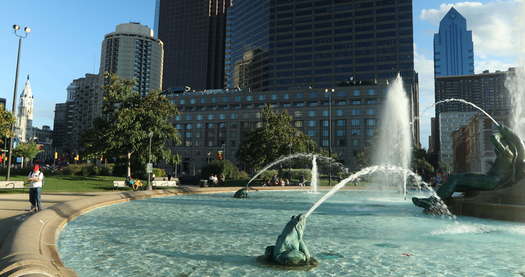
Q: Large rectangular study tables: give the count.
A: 0